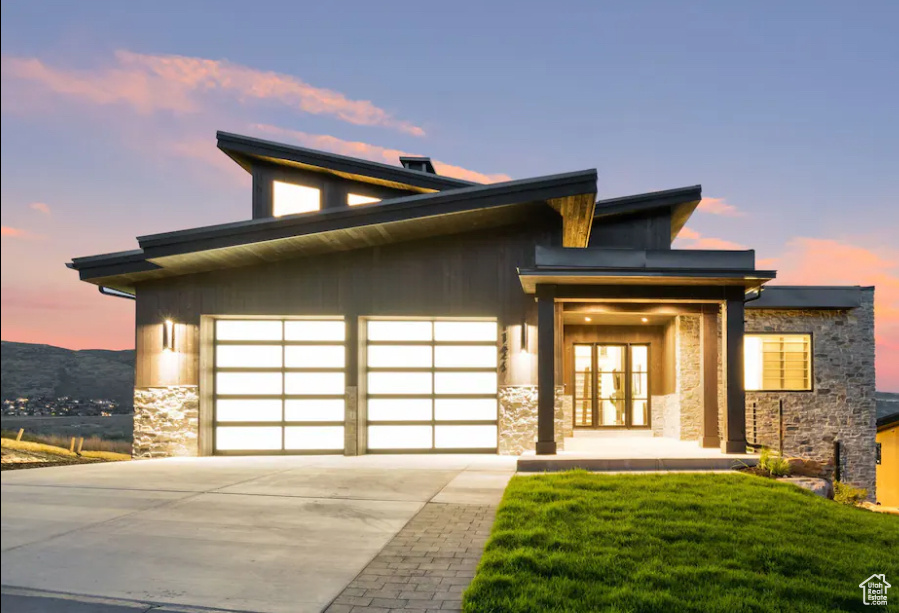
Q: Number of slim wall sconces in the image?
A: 2